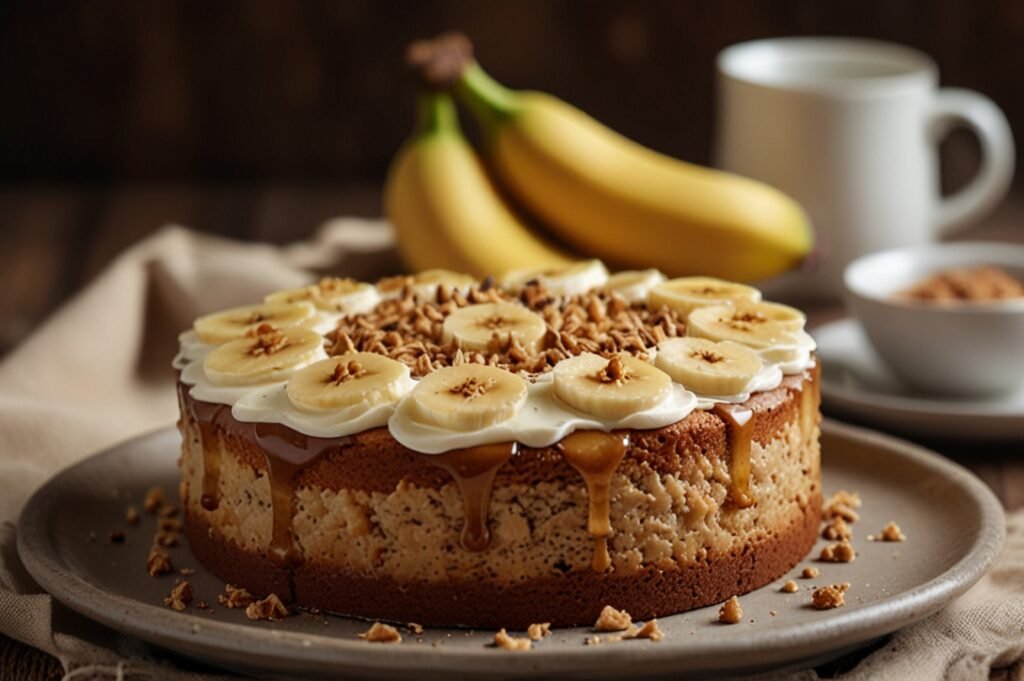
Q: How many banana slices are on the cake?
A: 13